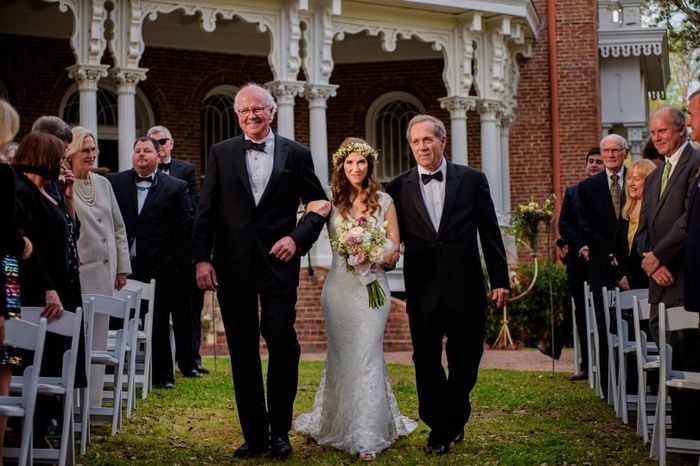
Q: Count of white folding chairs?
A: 14